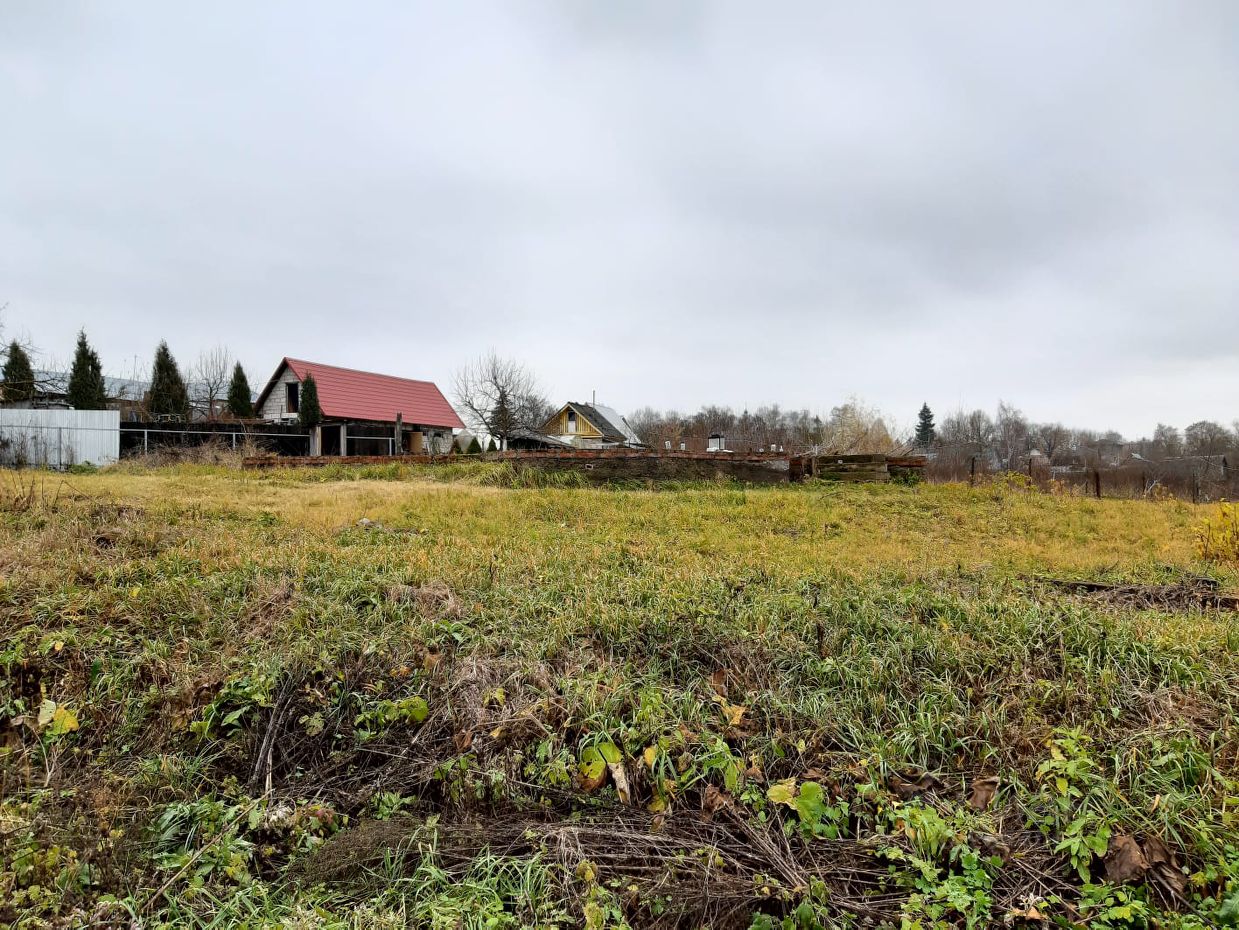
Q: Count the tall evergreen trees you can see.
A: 6